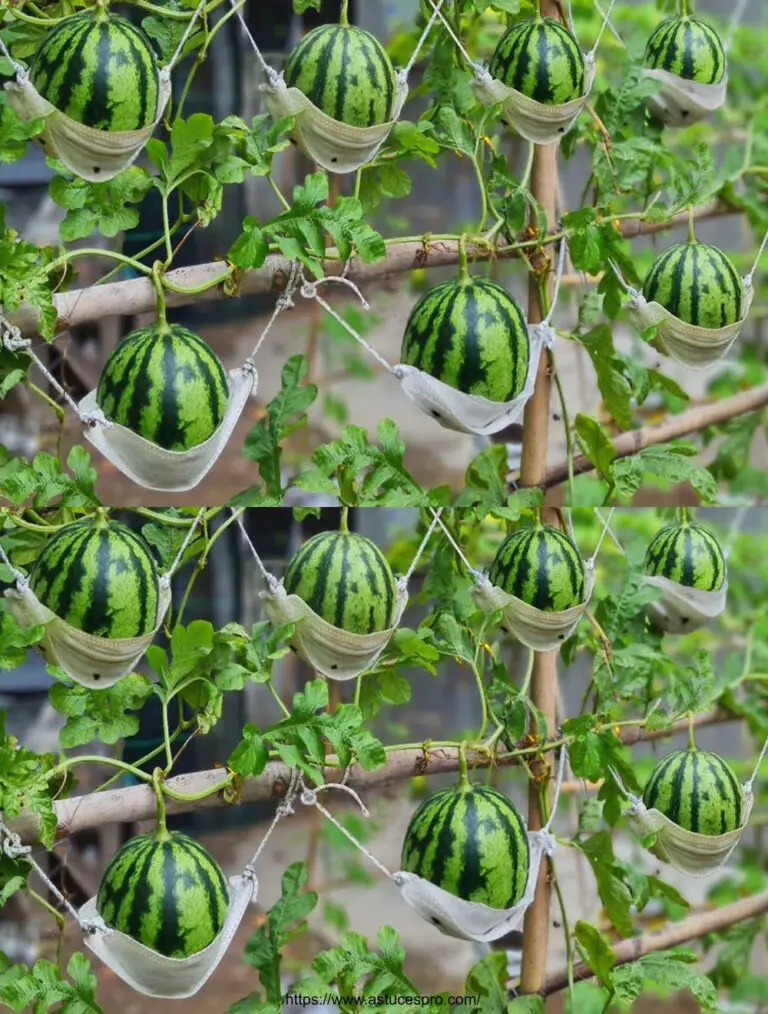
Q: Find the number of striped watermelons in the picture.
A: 14